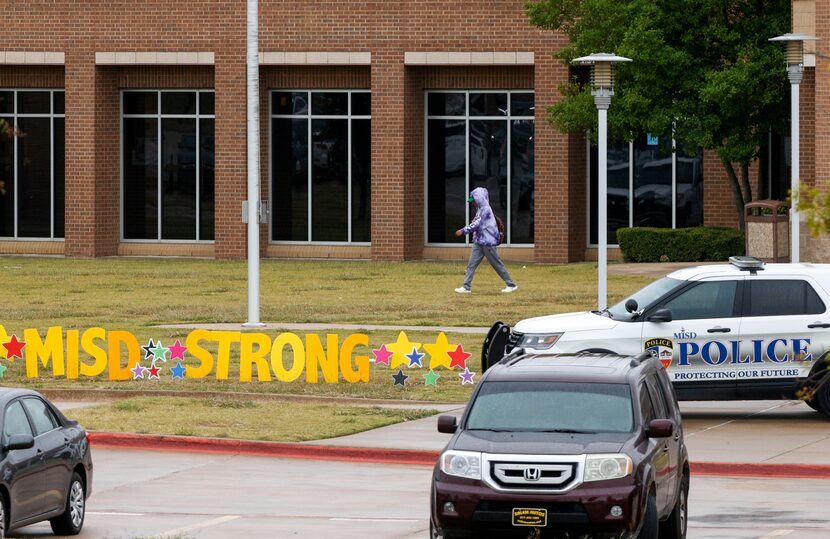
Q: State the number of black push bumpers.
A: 1